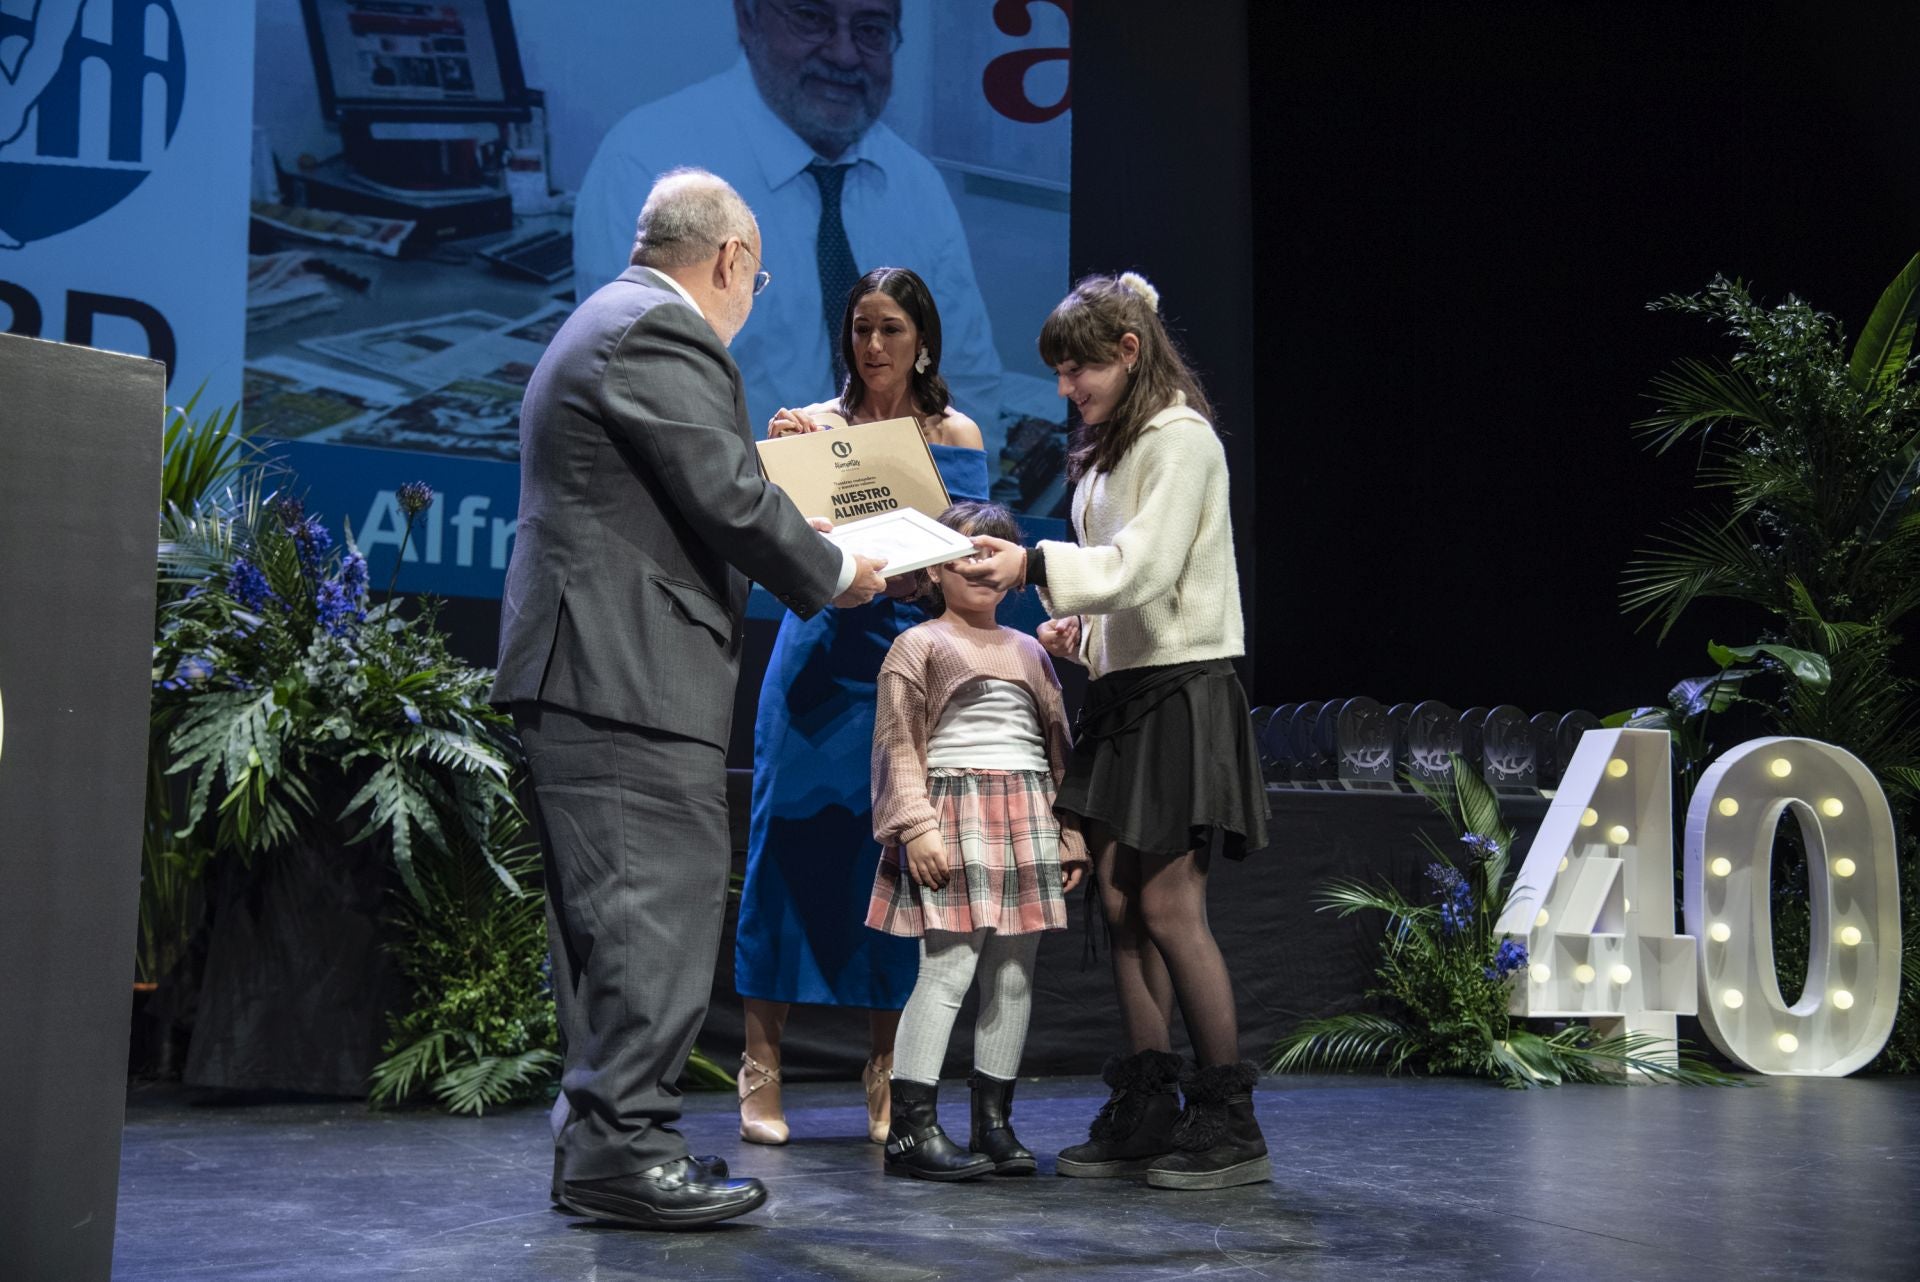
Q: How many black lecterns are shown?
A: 1